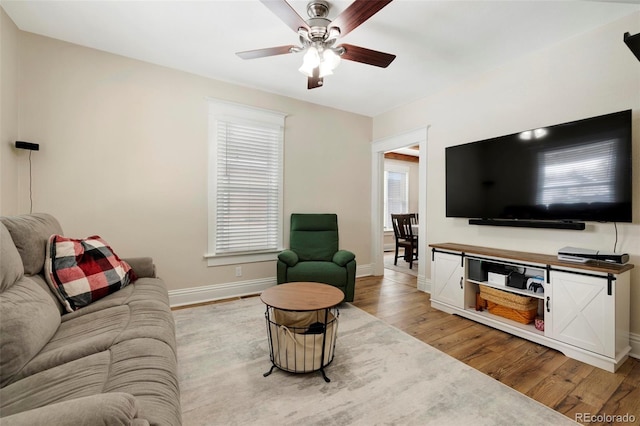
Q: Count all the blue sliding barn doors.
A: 0